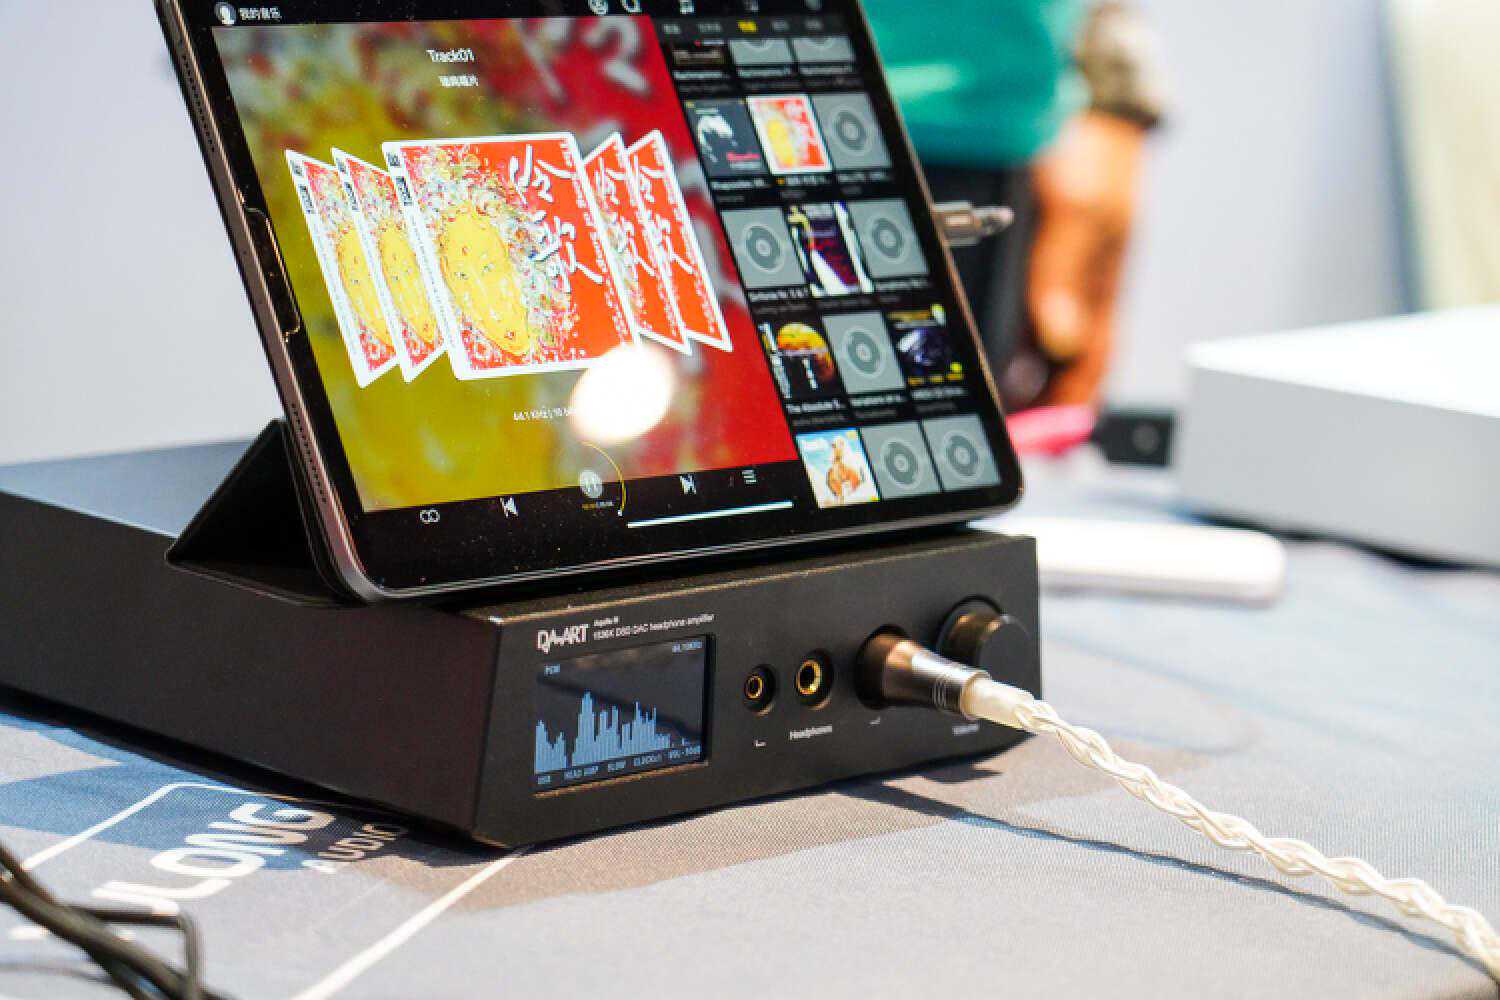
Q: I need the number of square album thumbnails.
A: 15